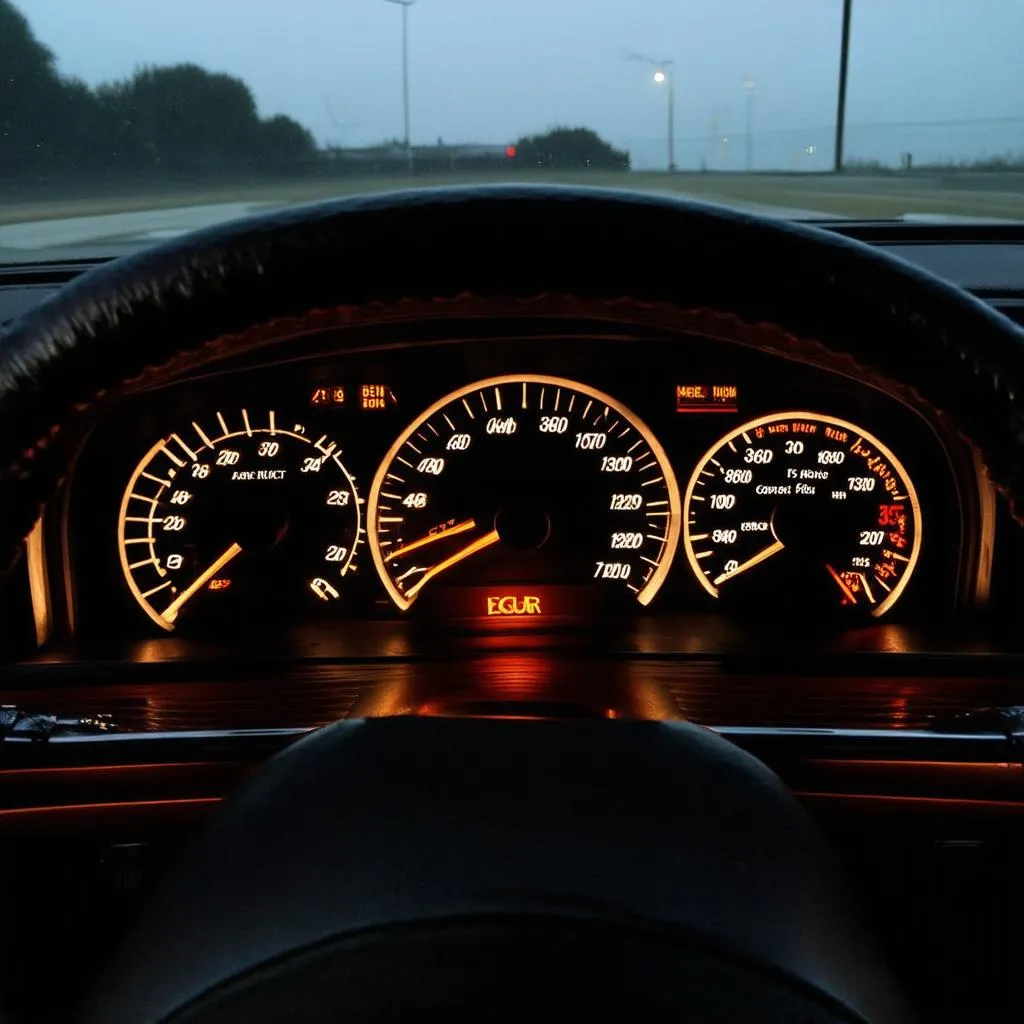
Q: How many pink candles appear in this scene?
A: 0